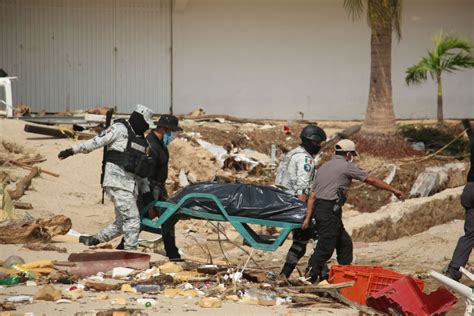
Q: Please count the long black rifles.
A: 1